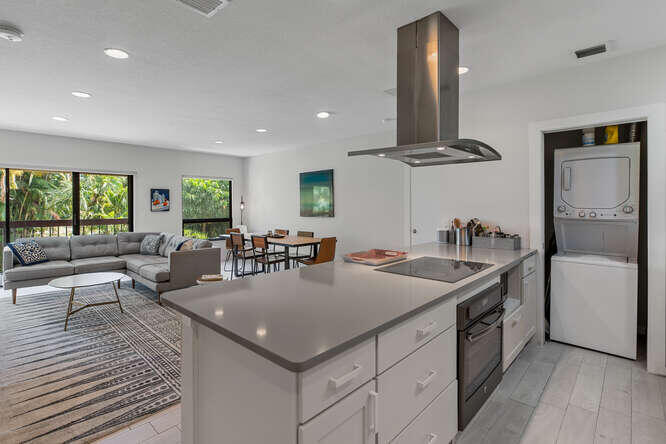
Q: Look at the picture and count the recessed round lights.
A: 7